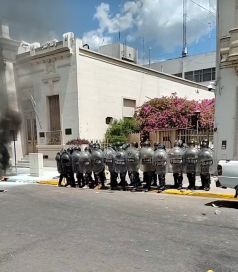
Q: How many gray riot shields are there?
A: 13